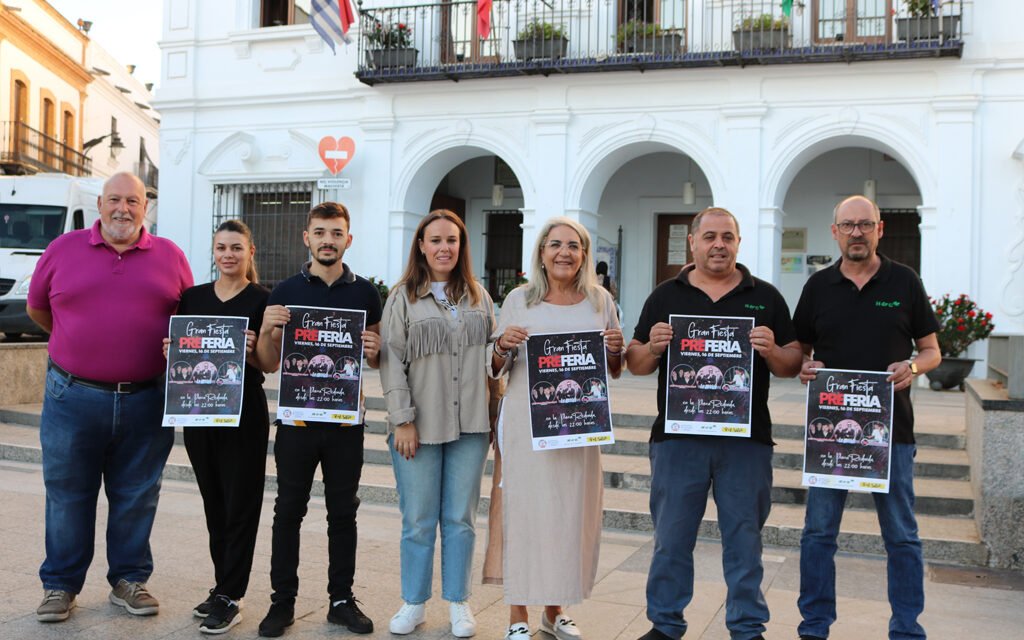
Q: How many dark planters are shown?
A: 6